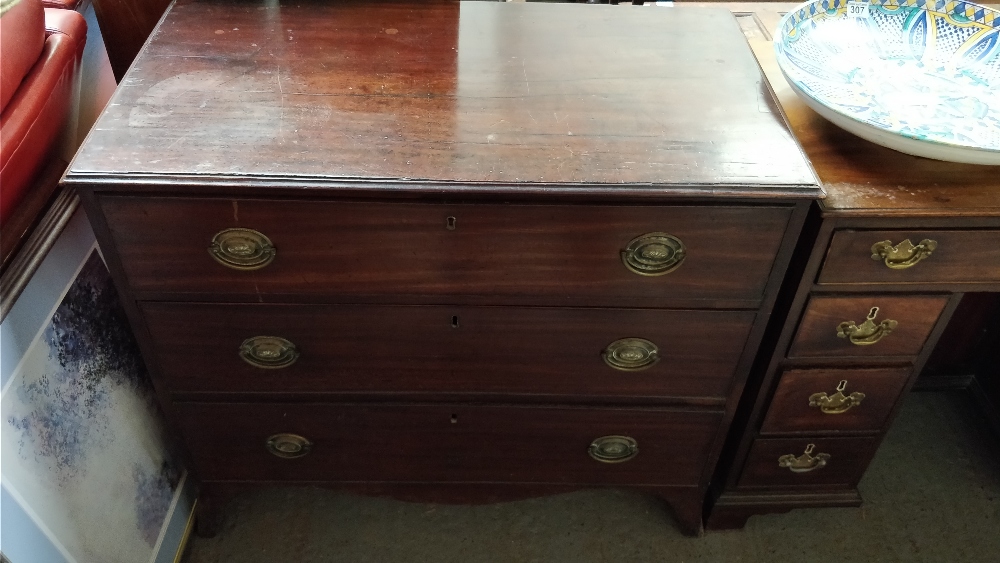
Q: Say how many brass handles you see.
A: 10